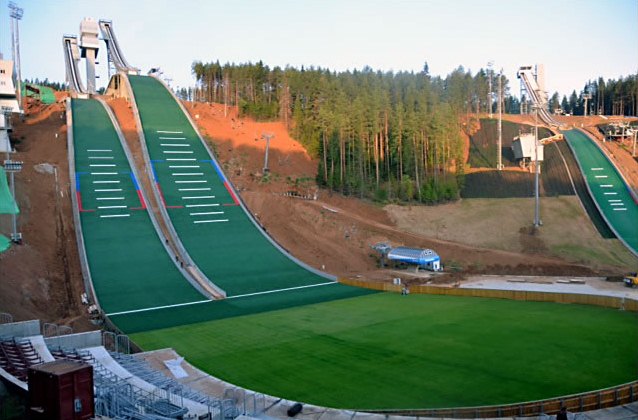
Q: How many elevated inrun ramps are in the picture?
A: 3